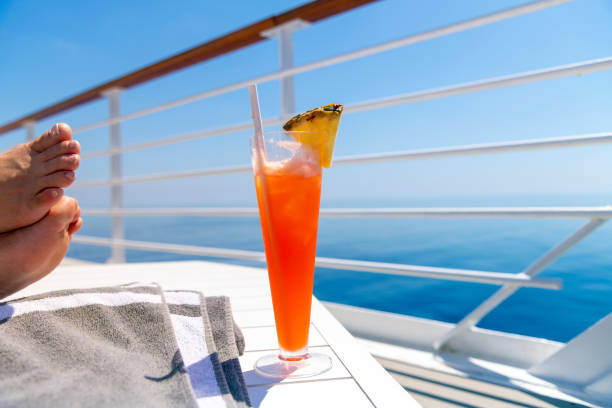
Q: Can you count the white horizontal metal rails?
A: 5